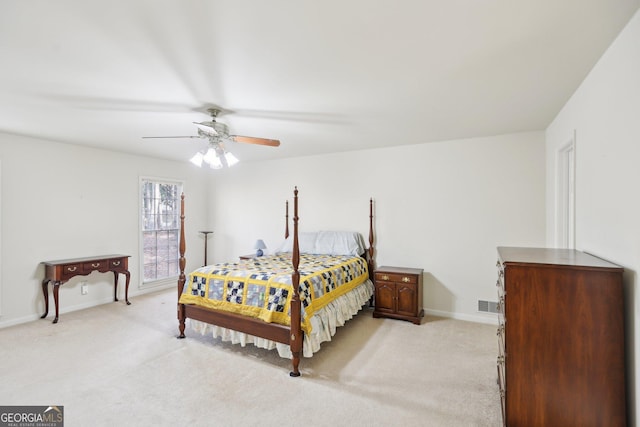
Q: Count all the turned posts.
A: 4